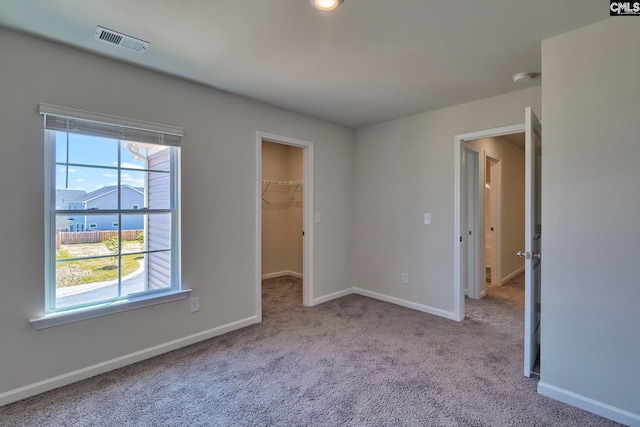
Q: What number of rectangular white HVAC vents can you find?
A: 1